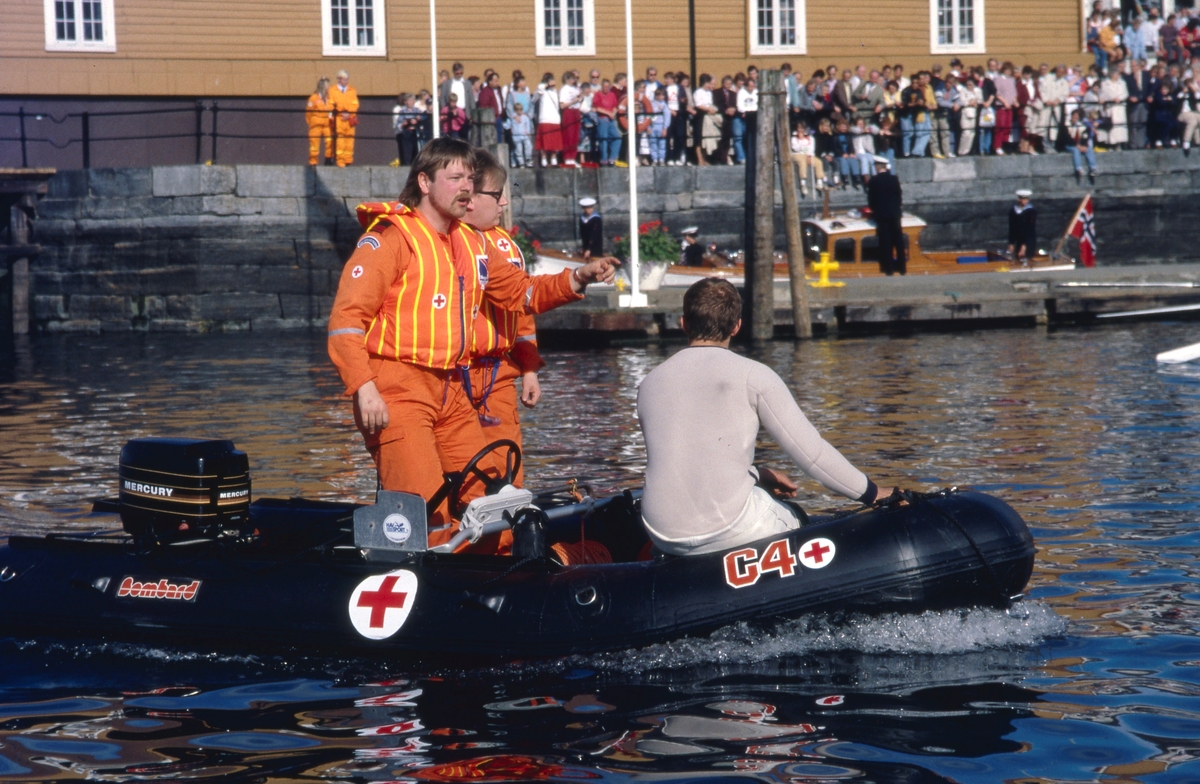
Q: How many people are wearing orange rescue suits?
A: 4